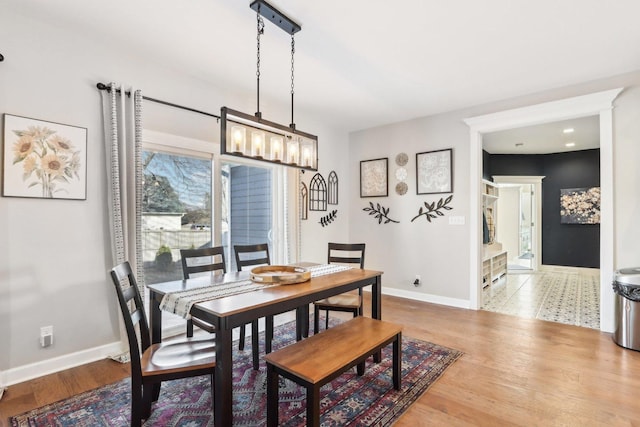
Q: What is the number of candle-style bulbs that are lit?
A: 5